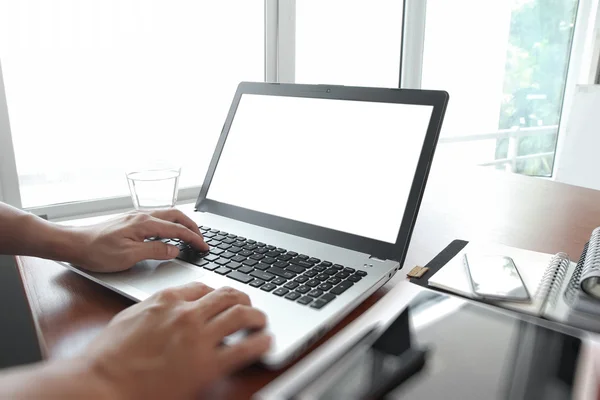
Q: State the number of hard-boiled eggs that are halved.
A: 0